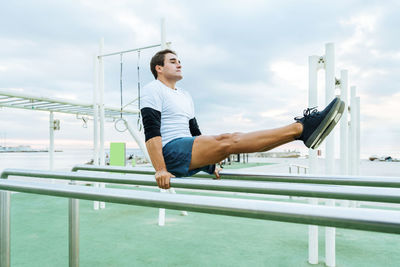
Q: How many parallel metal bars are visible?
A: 3